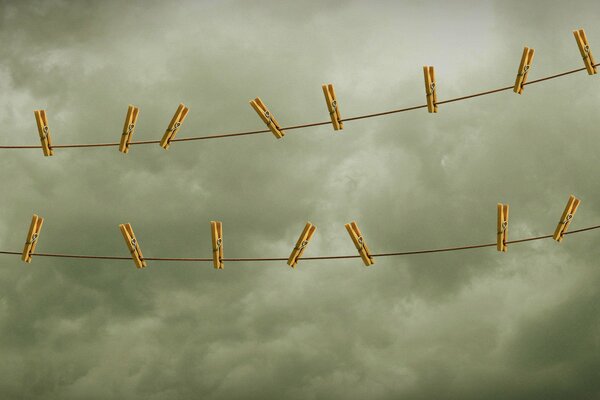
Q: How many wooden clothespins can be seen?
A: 15